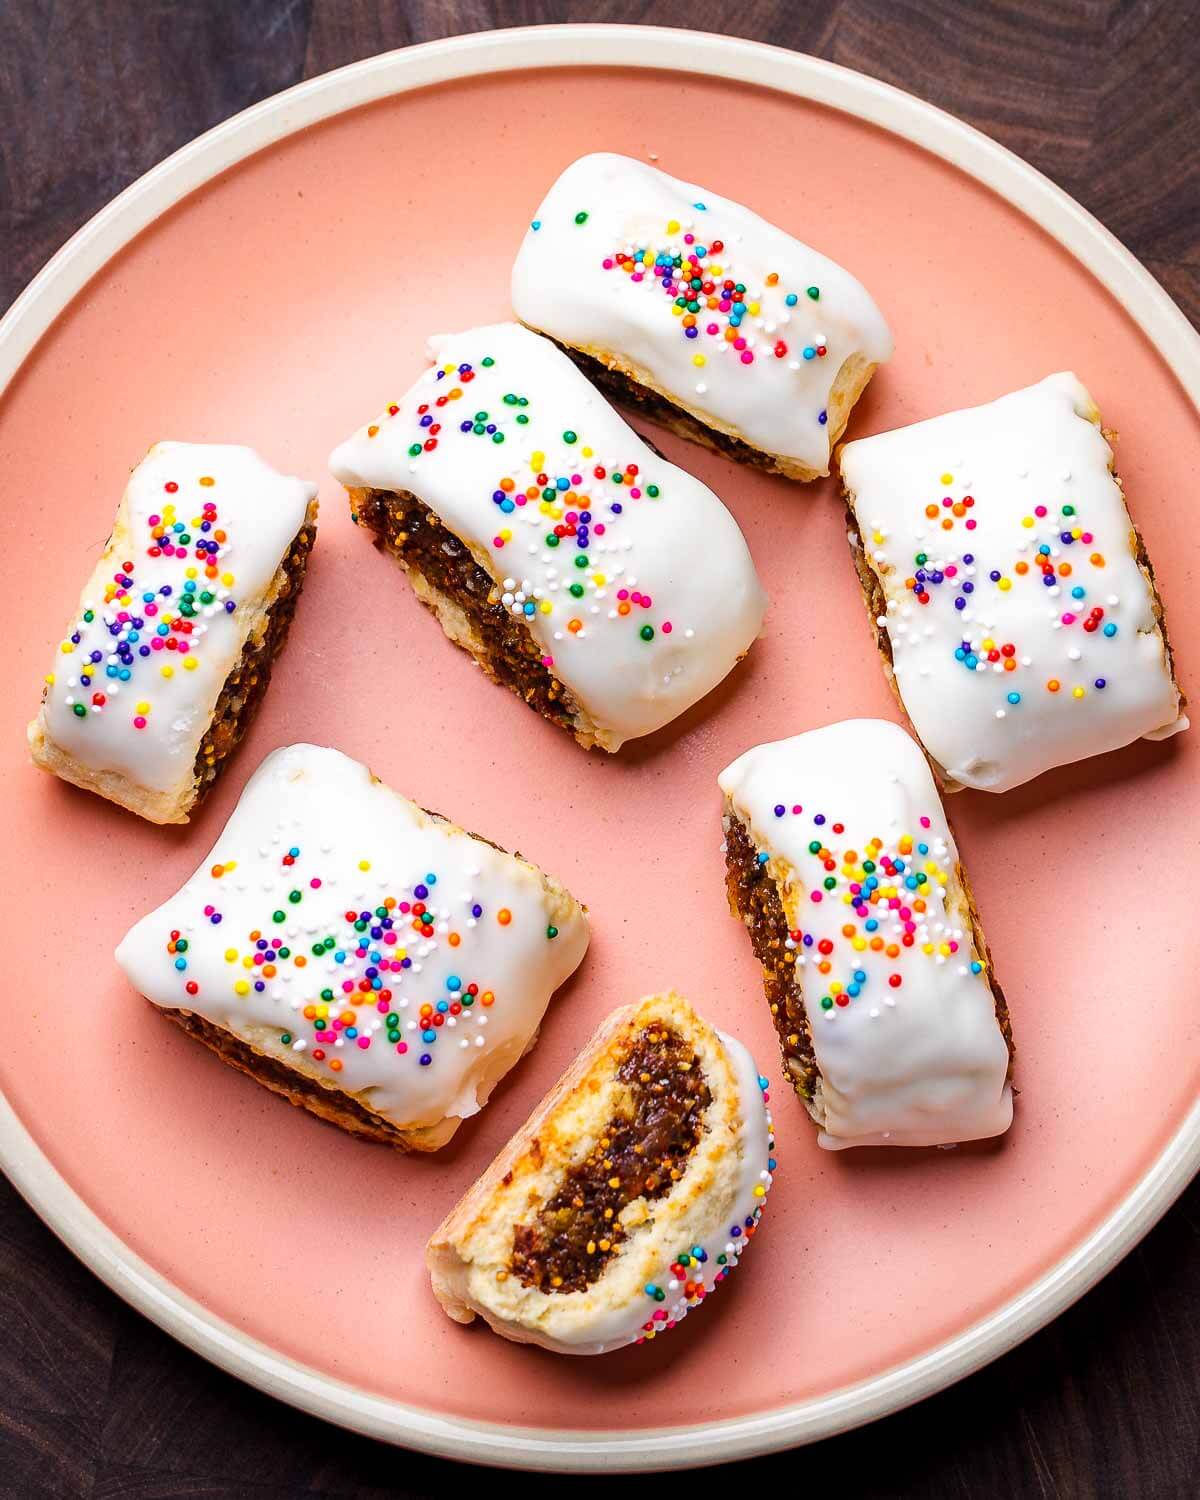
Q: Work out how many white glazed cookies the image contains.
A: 7